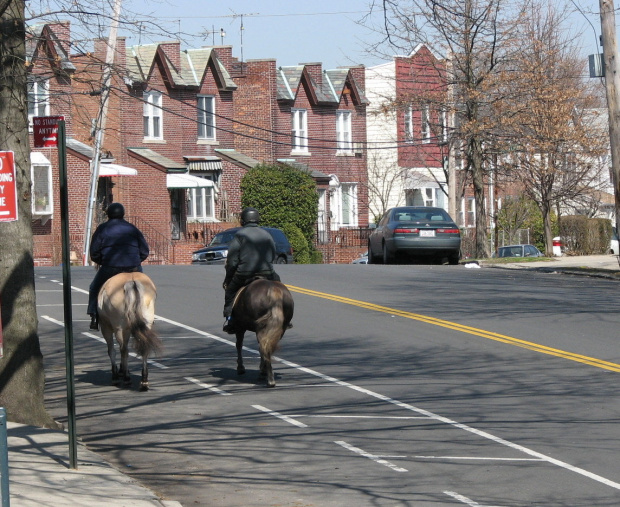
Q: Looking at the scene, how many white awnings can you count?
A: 2